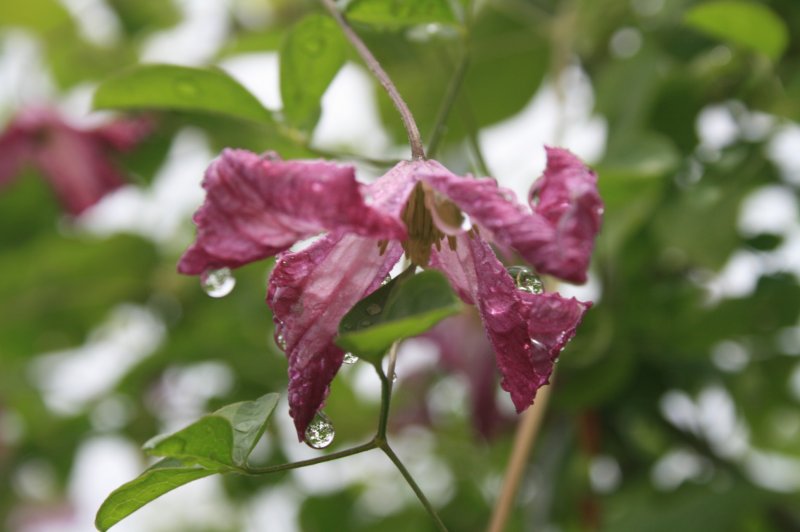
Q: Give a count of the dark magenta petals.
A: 4